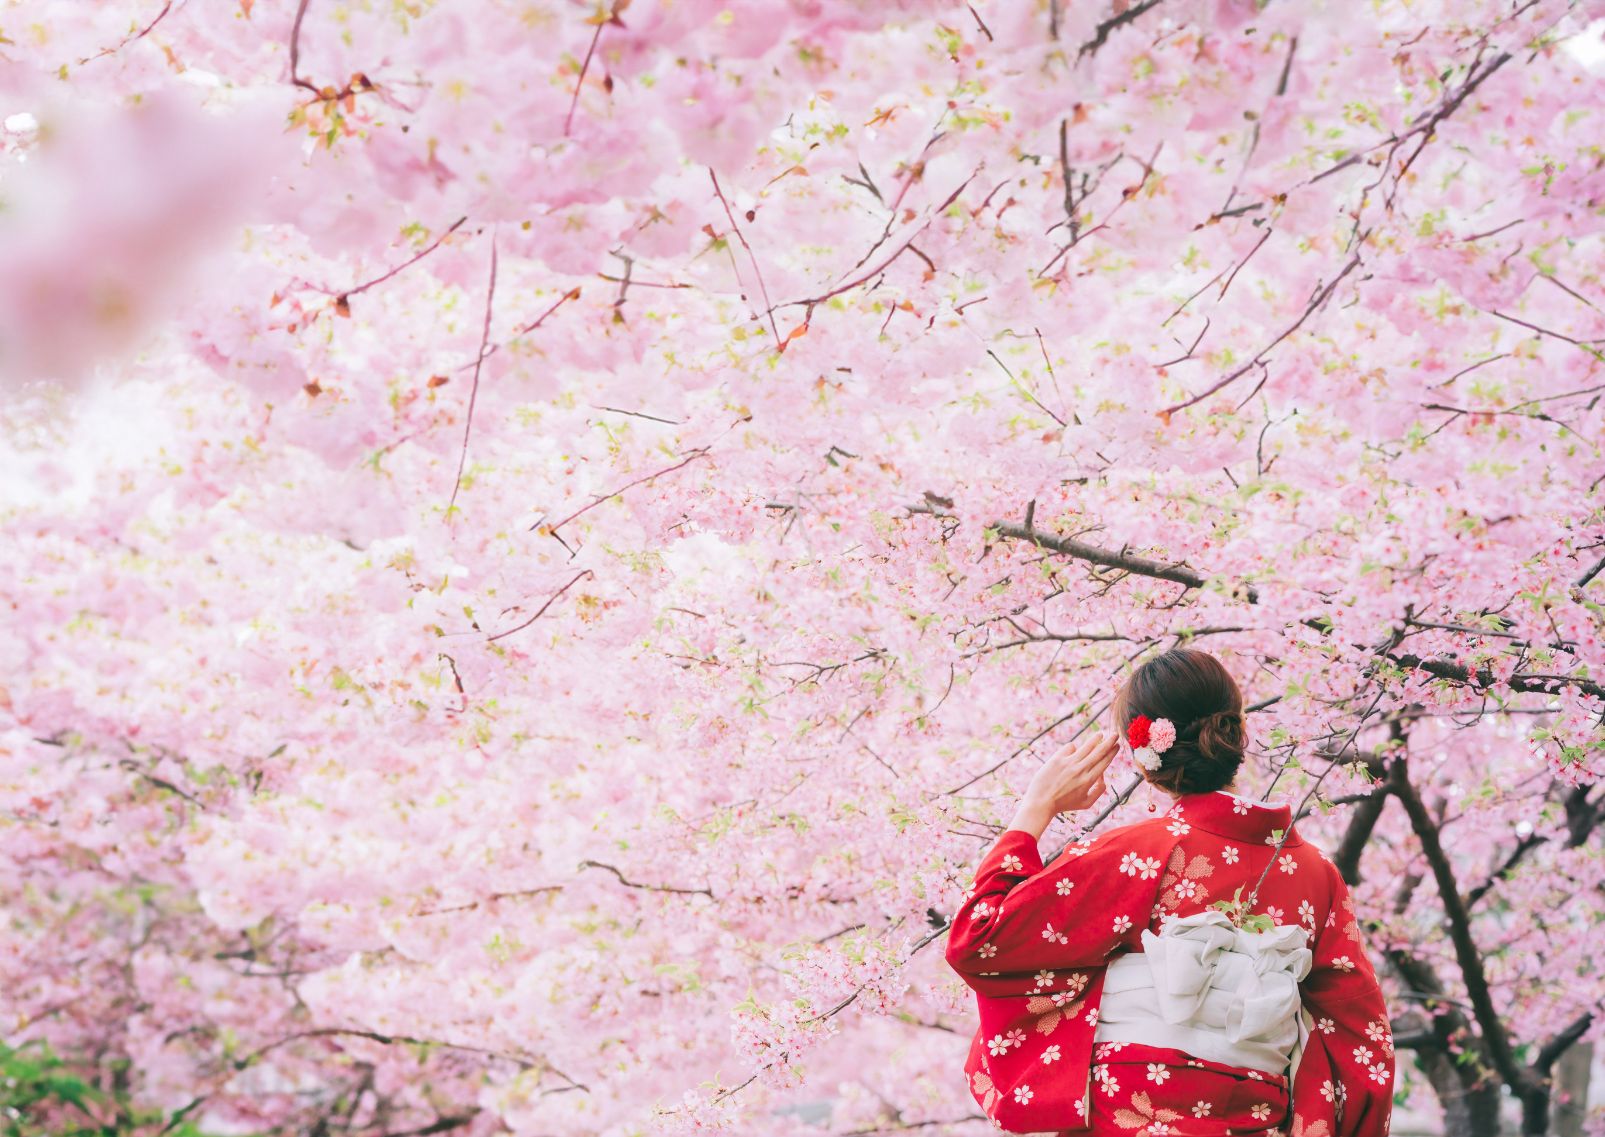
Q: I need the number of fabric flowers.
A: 3